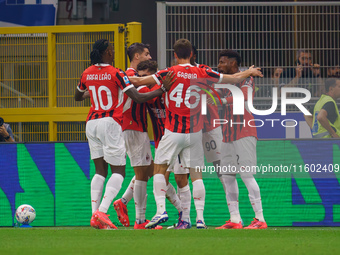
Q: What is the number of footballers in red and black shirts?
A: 6